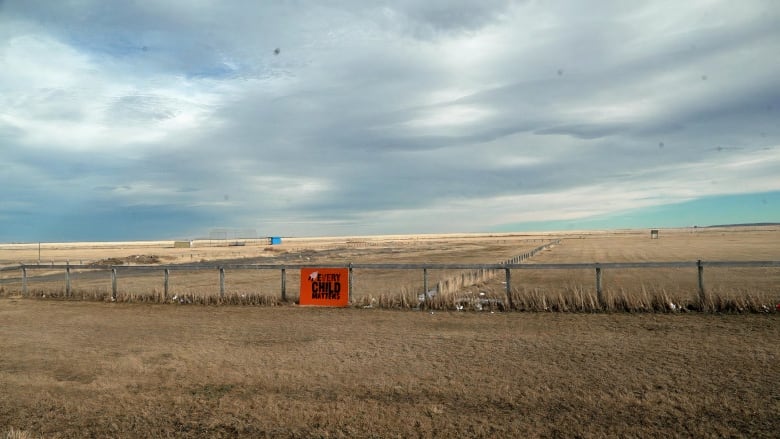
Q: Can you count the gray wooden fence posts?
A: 11